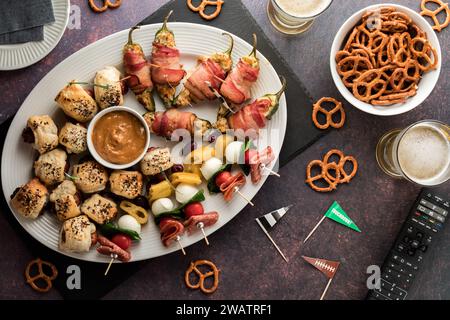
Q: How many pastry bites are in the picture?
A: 12